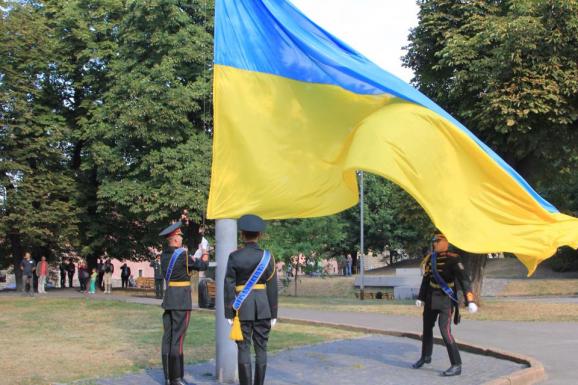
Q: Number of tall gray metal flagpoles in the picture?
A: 1